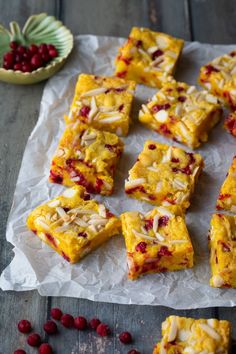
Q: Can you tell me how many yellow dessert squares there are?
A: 12